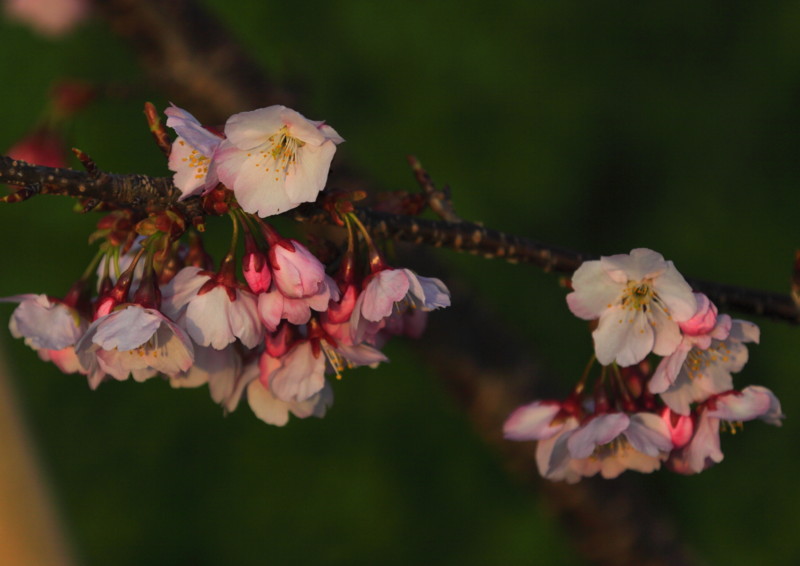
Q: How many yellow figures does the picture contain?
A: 0